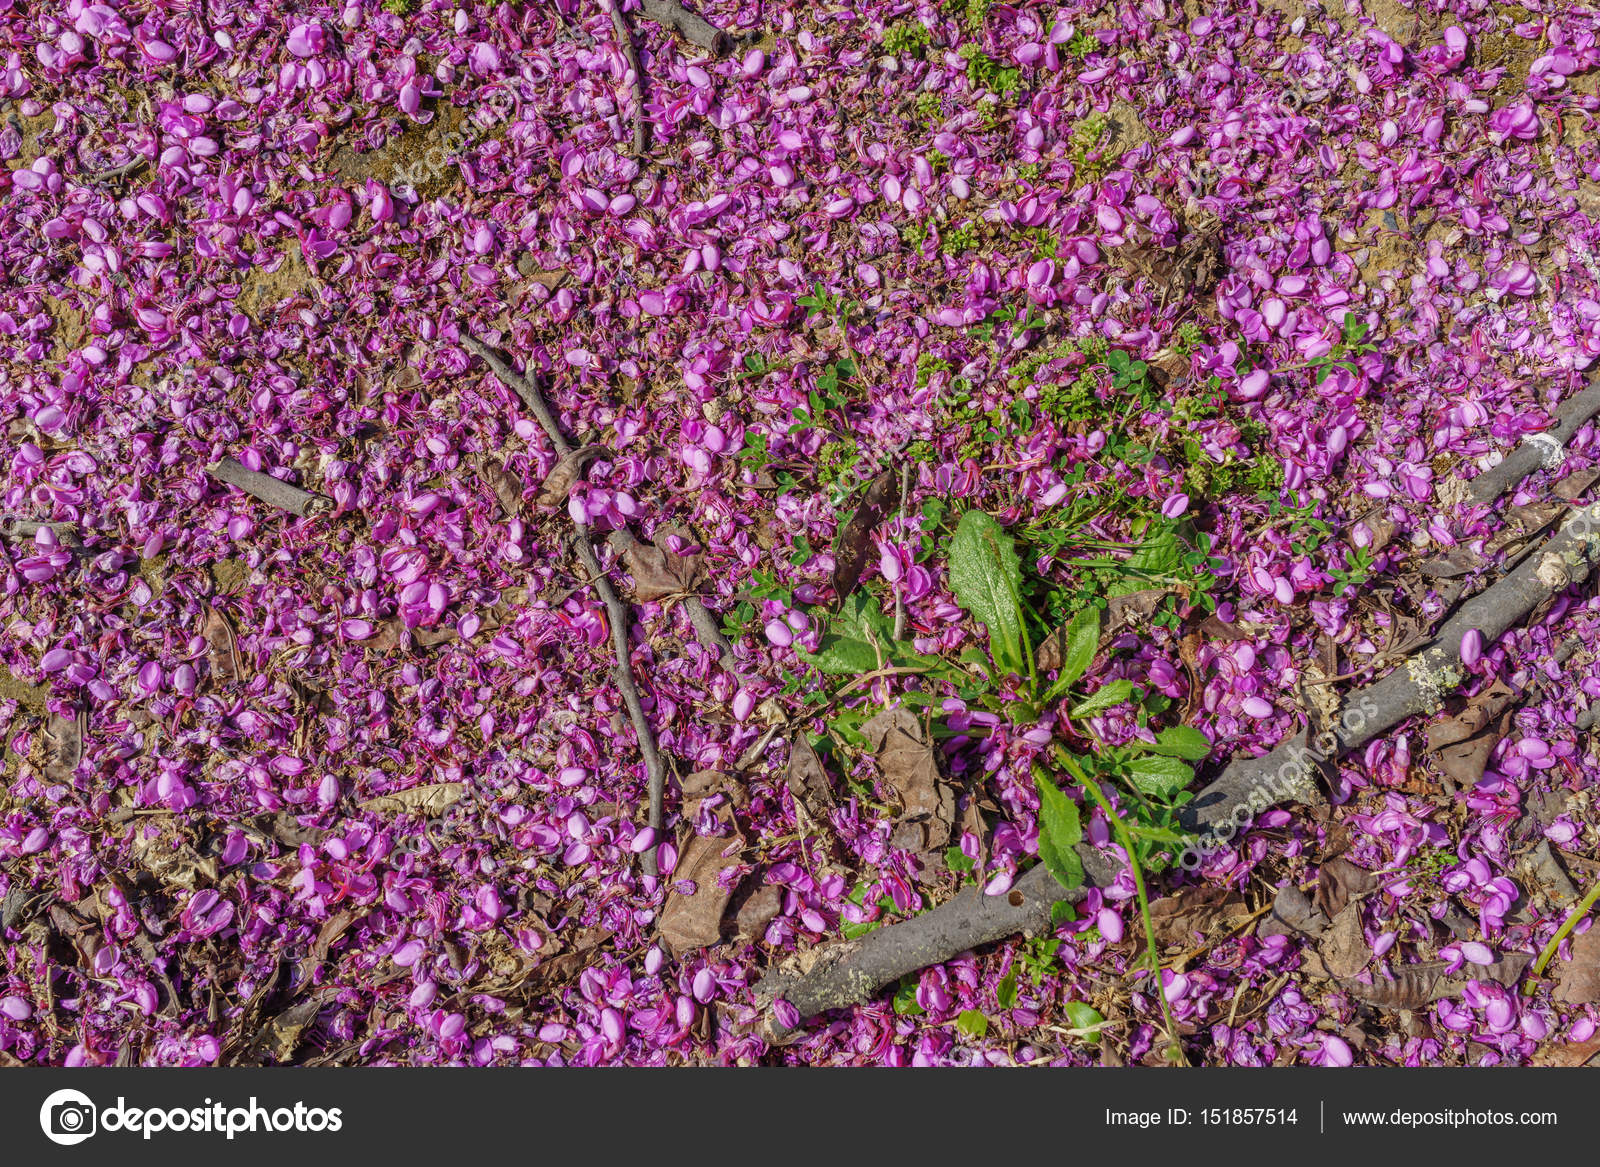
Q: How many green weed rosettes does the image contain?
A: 1